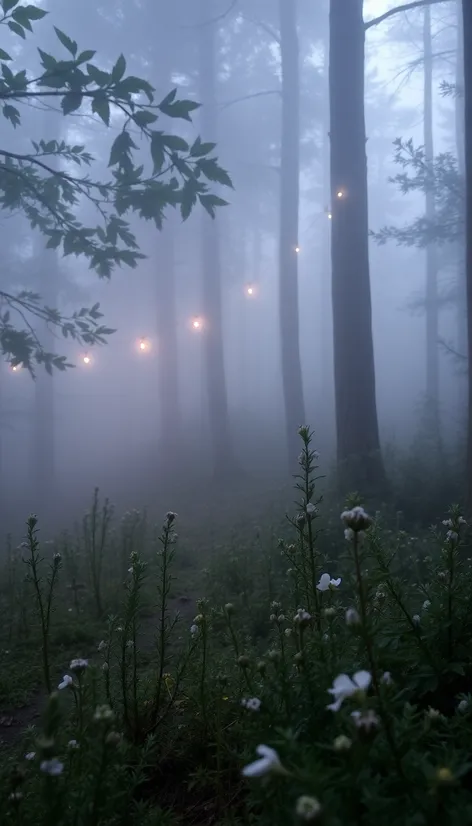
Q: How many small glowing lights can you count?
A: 8